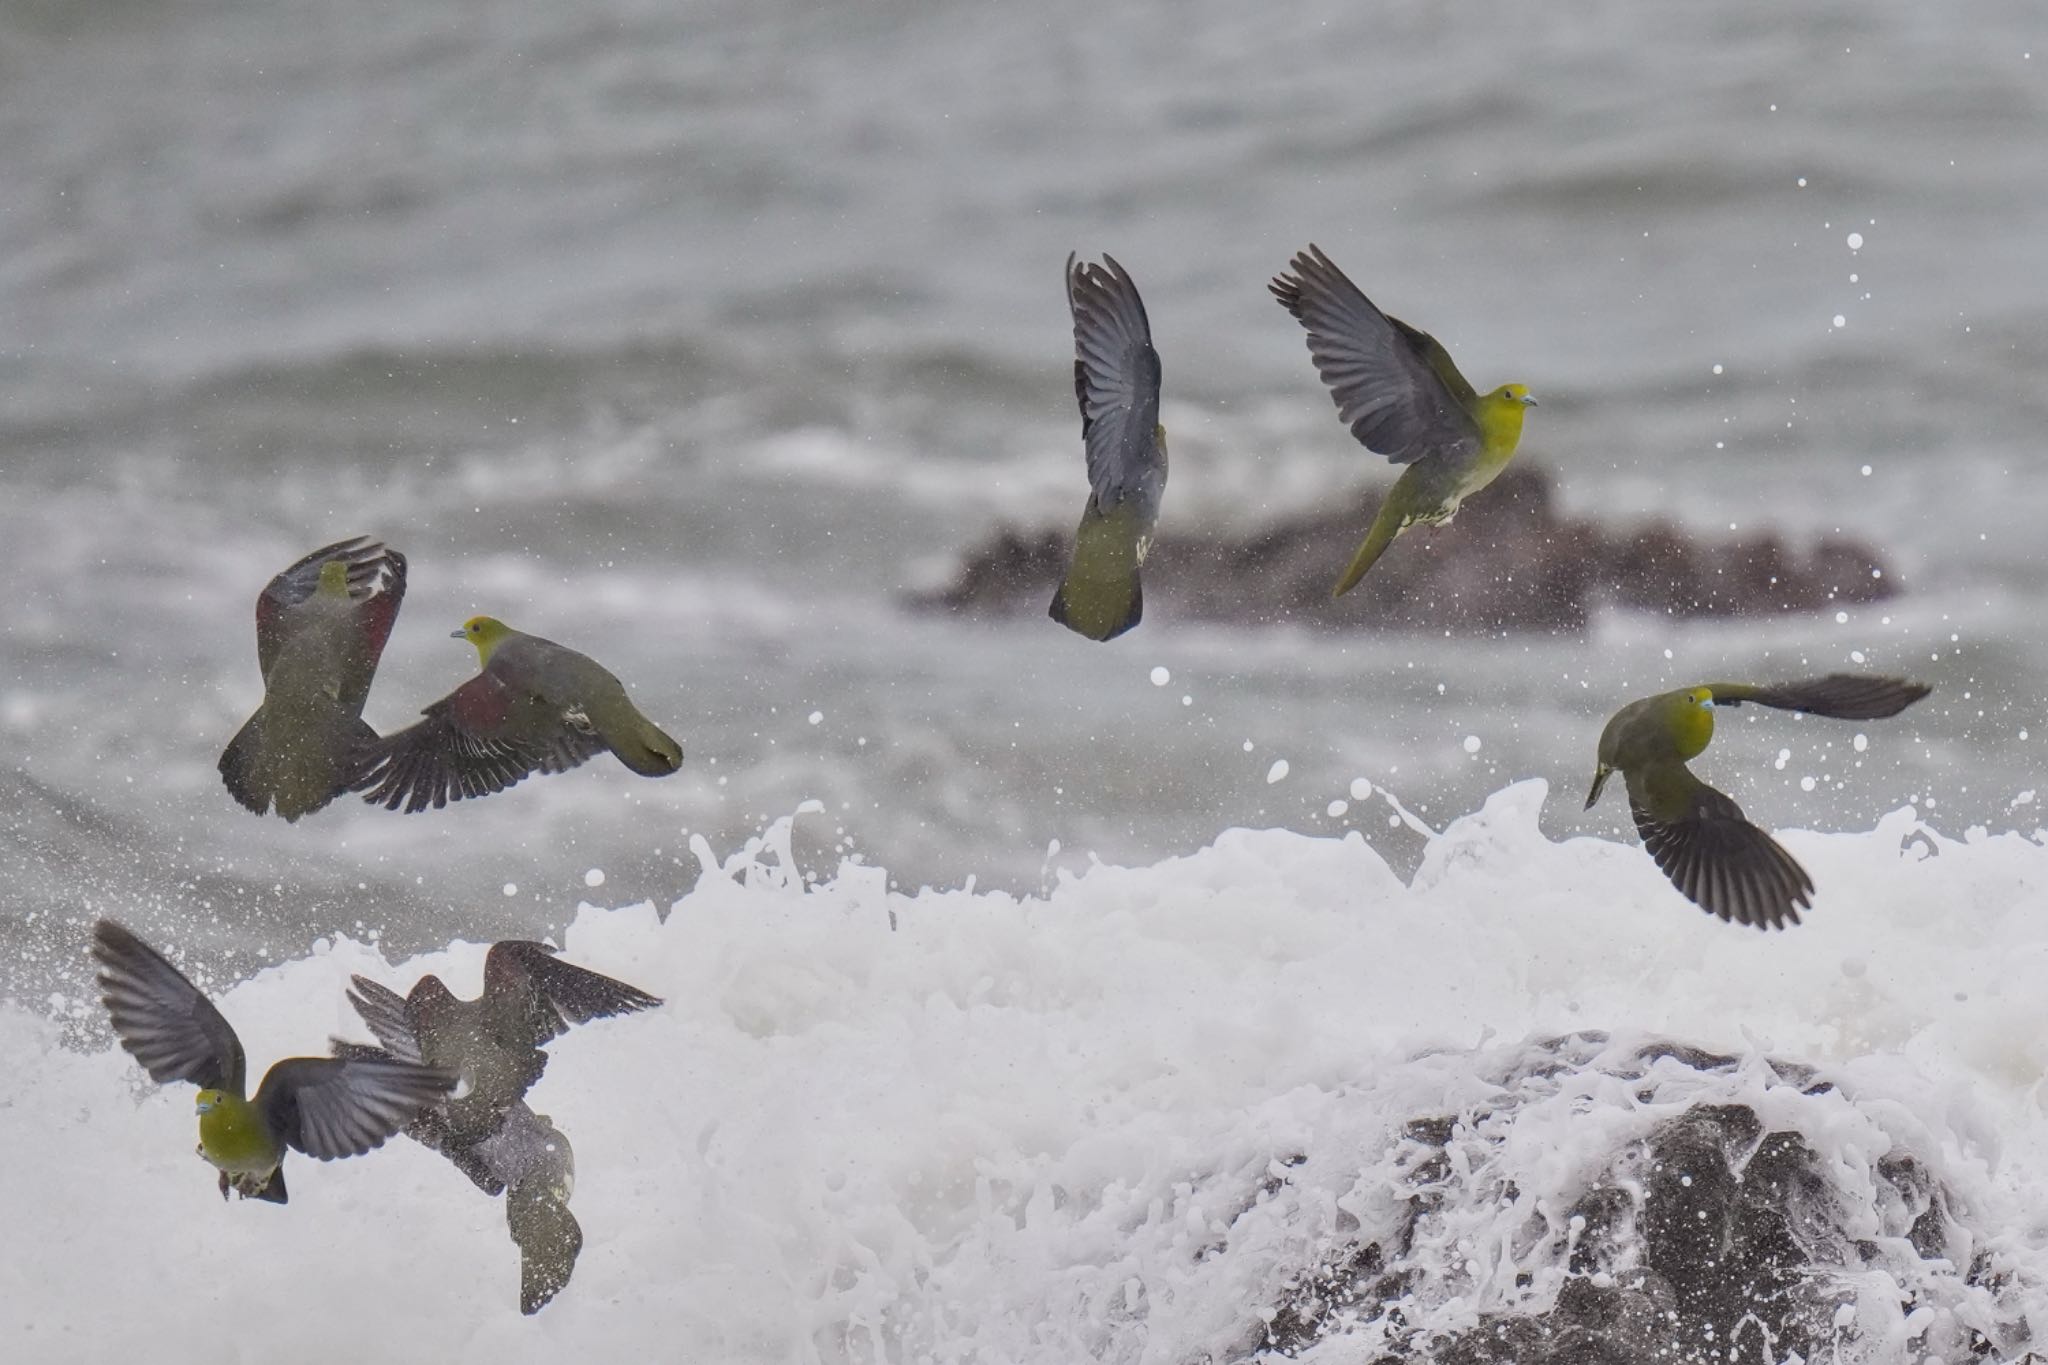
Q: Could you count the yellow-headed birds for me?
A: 4